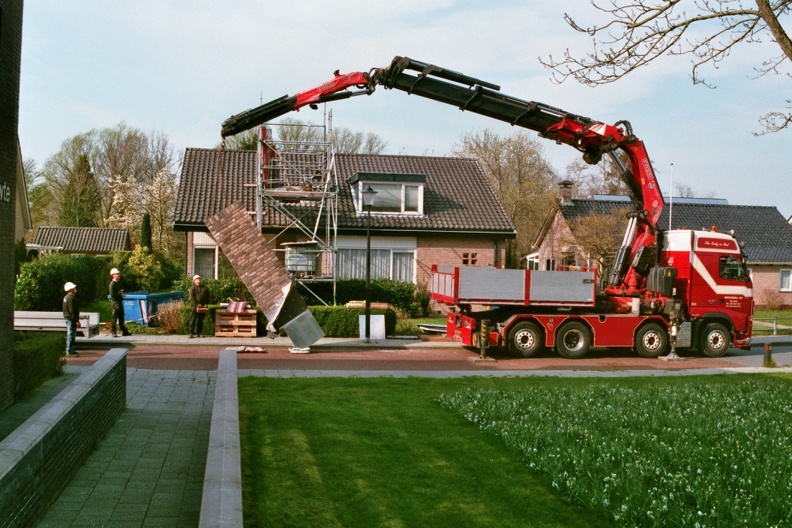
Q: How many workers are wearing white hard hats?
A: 3